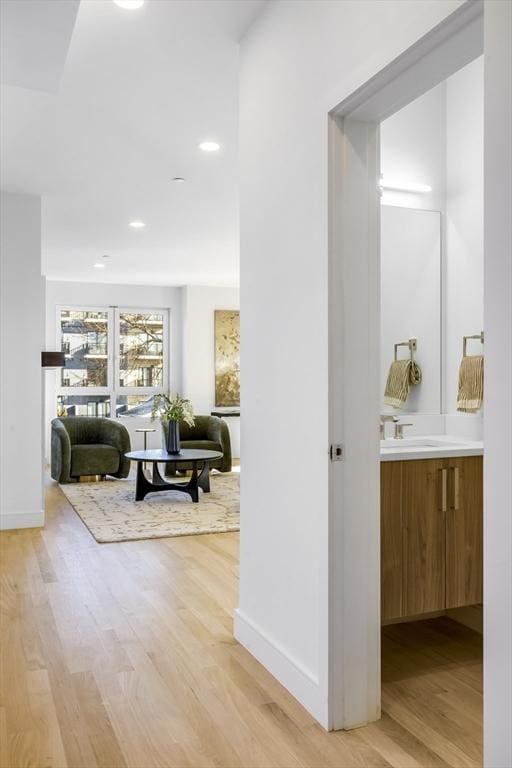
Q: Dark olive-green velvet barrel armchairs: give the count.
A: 2